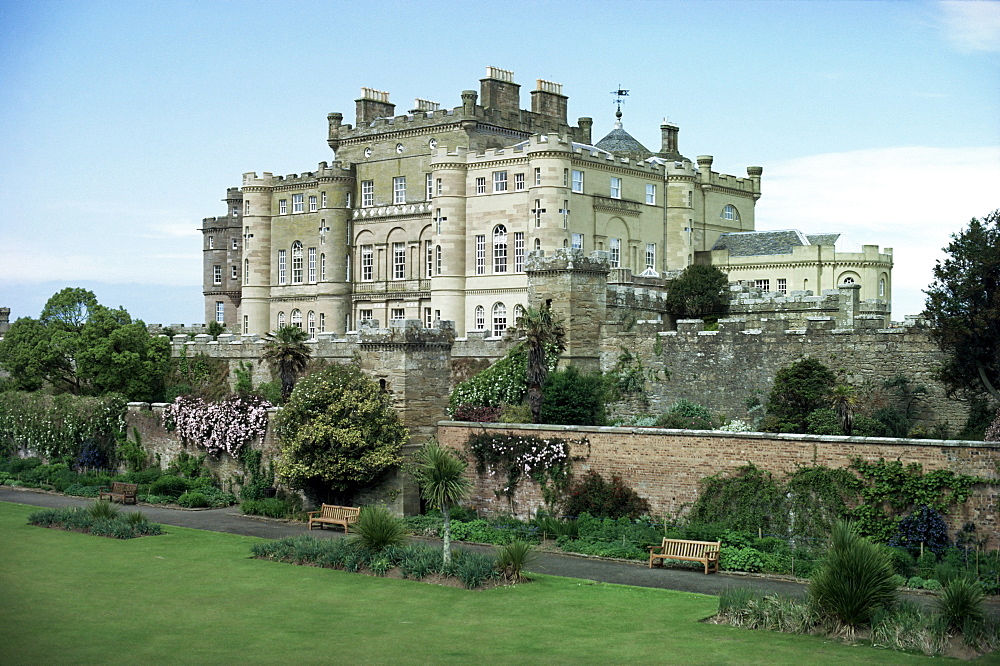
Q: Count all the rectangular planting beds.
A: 3